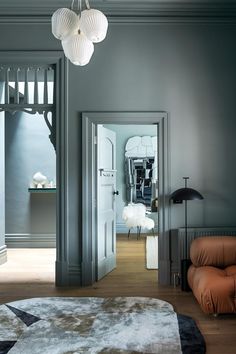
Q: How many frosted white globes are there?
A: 3